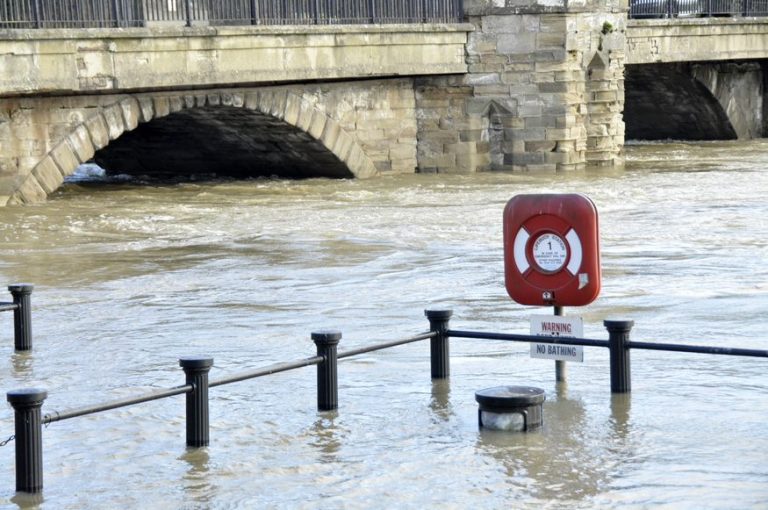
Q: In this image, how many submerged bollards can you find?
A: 6